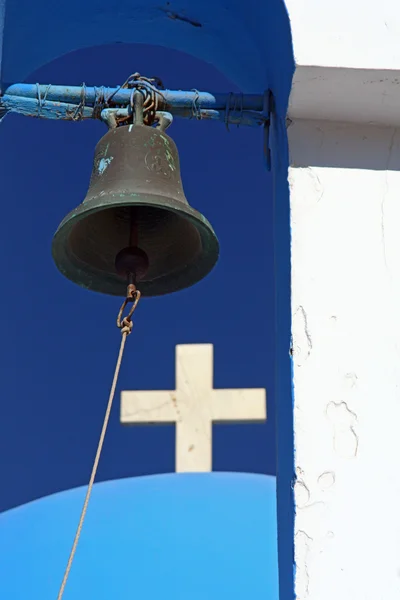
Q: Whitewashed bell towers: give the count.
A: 1